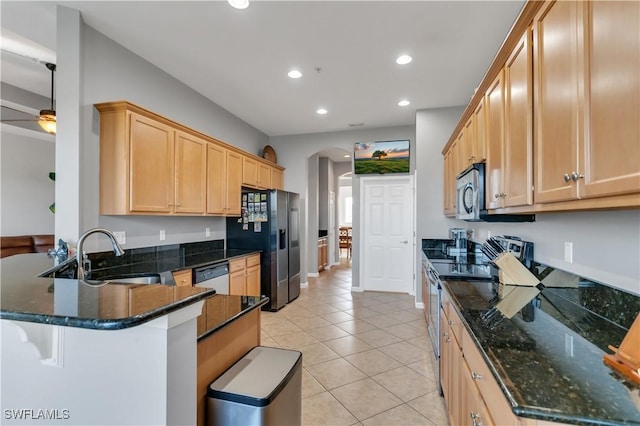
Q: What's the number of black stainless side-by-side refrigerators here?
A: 1